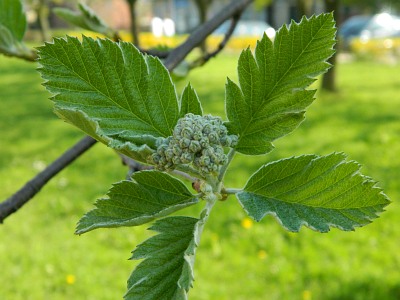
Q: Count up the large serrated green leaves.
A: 5